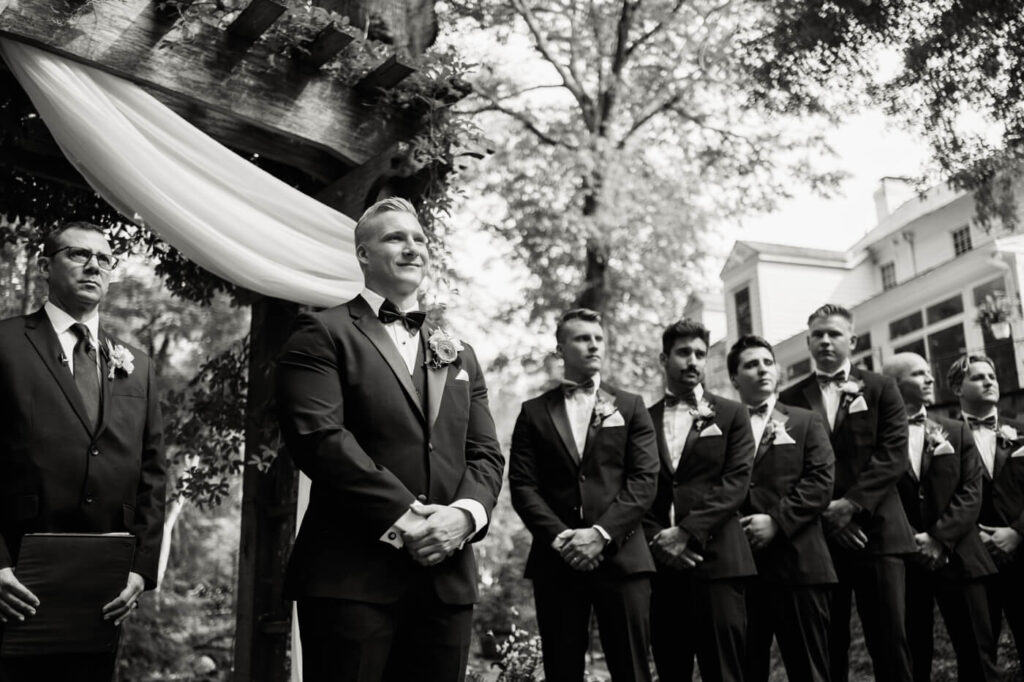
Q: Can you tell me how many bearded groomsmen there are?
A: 1